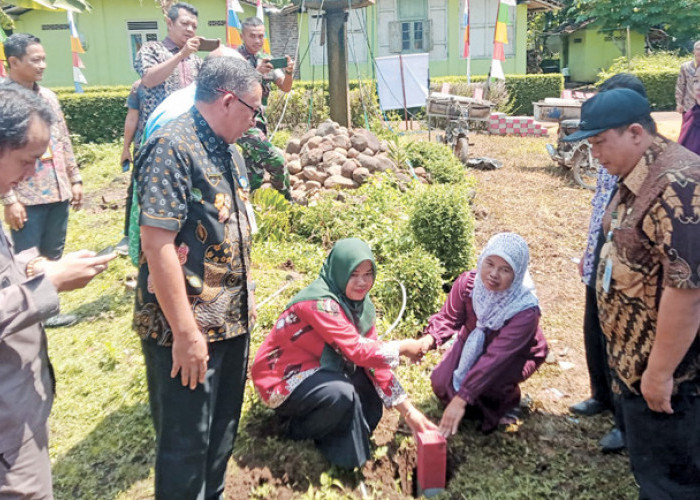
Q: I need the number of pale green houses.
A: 3